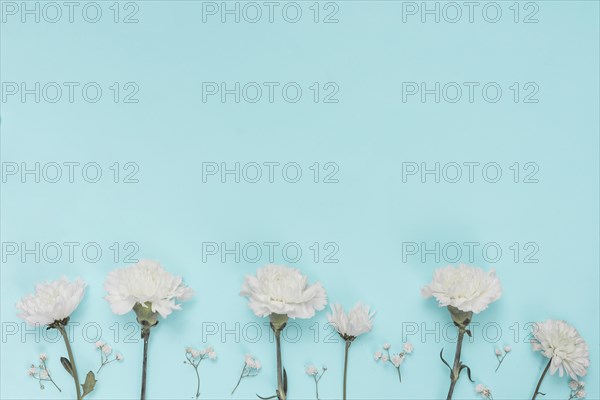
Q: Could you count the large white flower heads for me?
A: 6